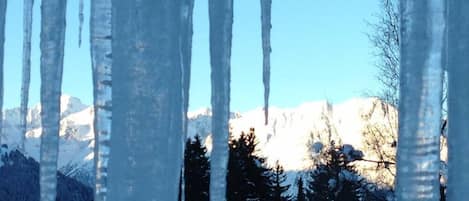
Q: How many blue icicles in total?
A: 11